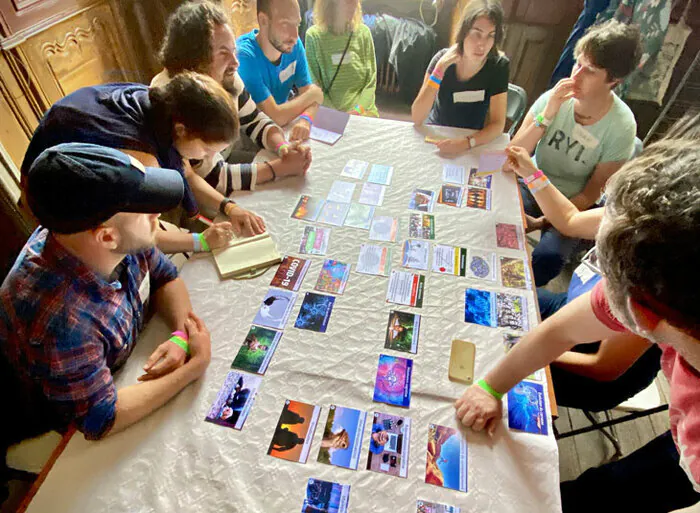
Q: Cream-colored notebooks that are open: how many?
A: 1